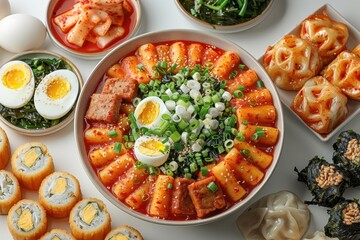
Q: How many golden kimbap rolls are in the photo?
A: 8